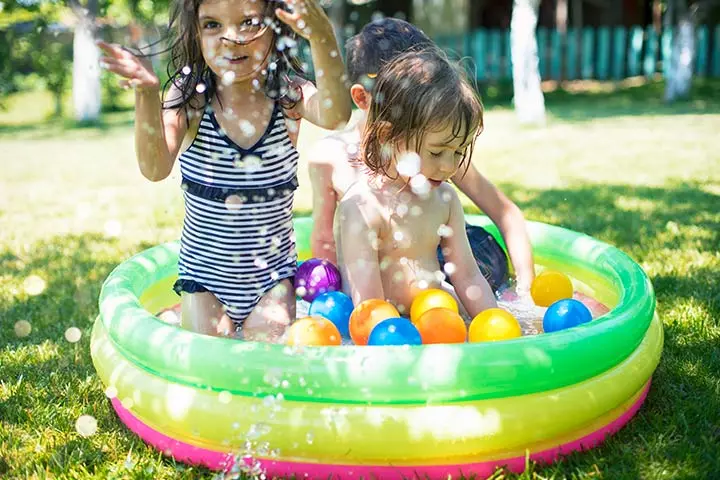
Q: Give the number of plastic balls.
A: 10